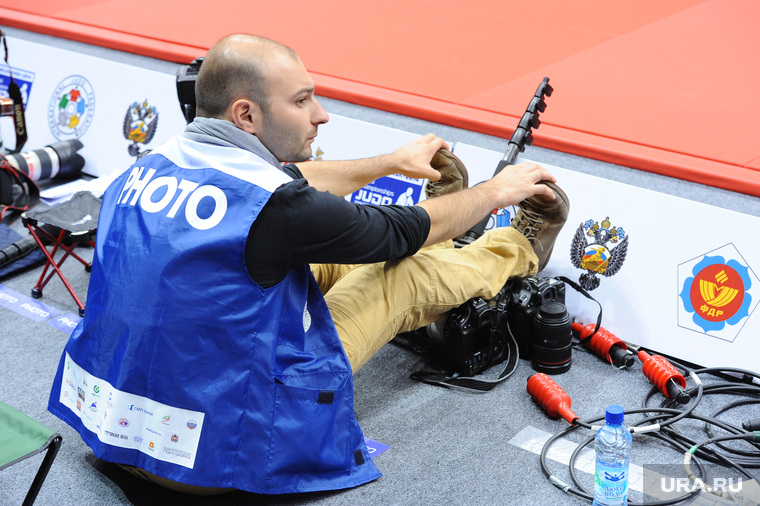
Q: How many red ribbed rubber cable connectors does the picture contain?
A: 3